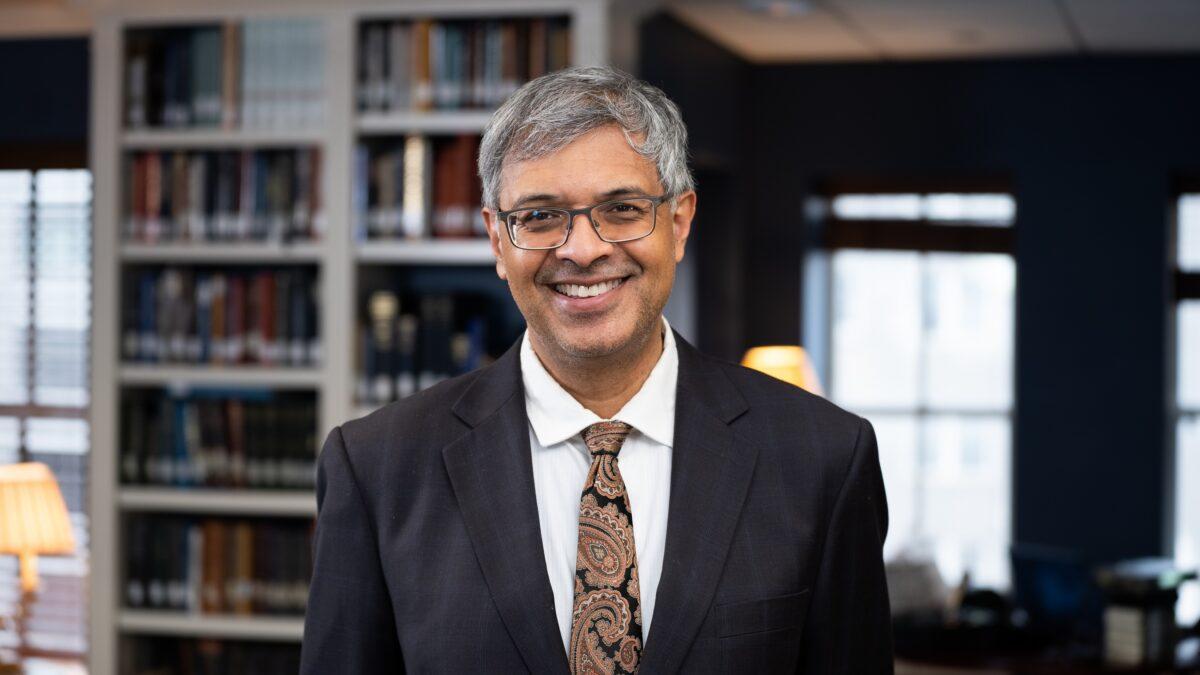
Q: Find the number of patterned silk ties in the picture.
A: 1